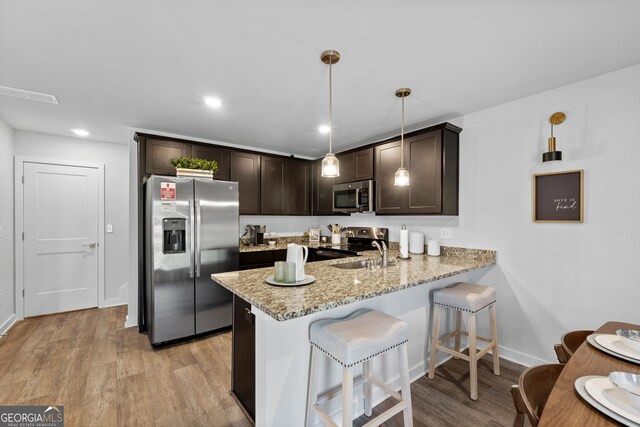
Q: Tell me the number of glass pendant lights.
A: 2